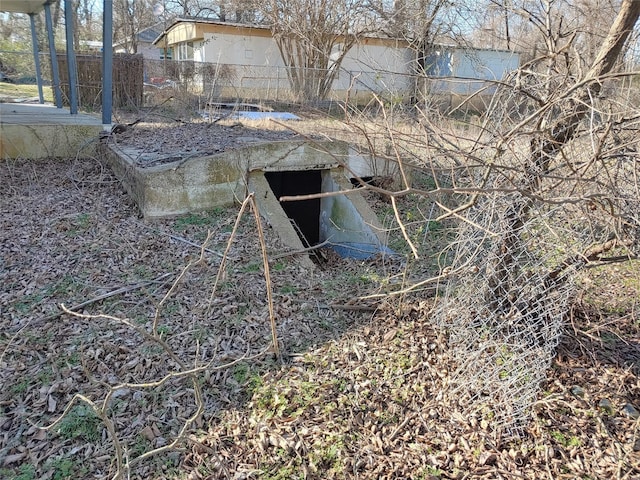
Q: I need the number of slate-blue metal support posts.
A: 4